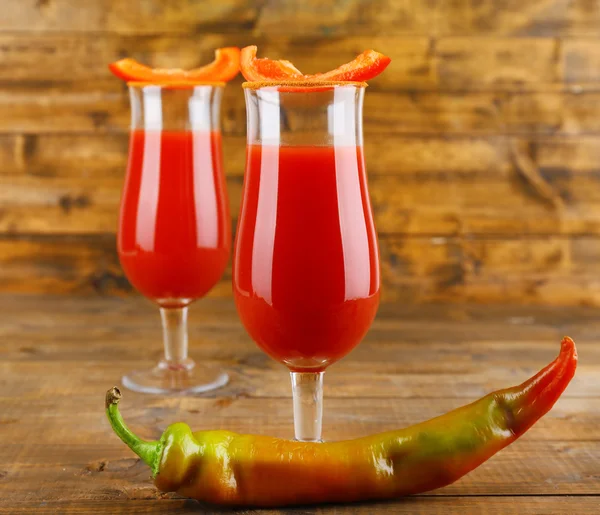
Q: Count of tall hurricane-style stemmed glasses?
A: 2